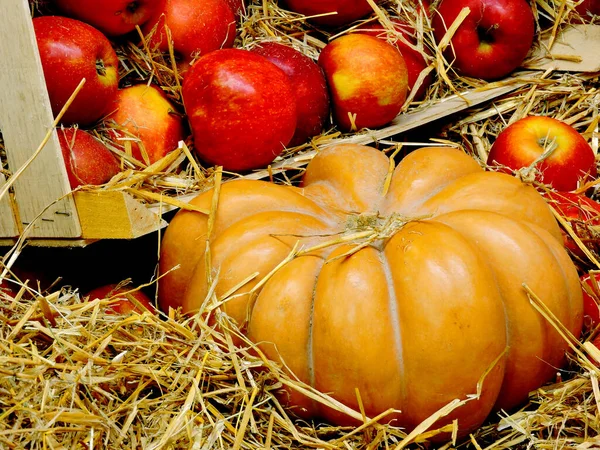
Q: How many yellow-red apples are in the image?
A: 3